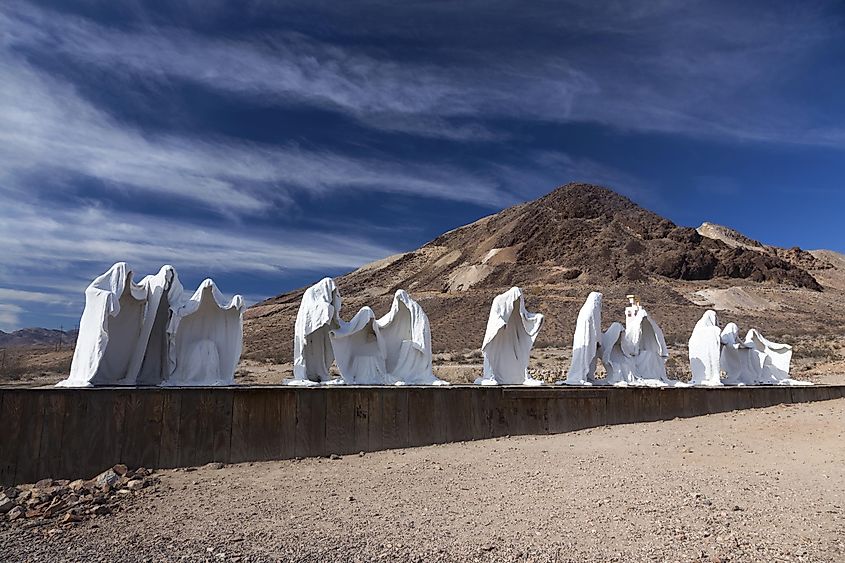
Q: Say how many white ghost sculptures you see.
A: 13